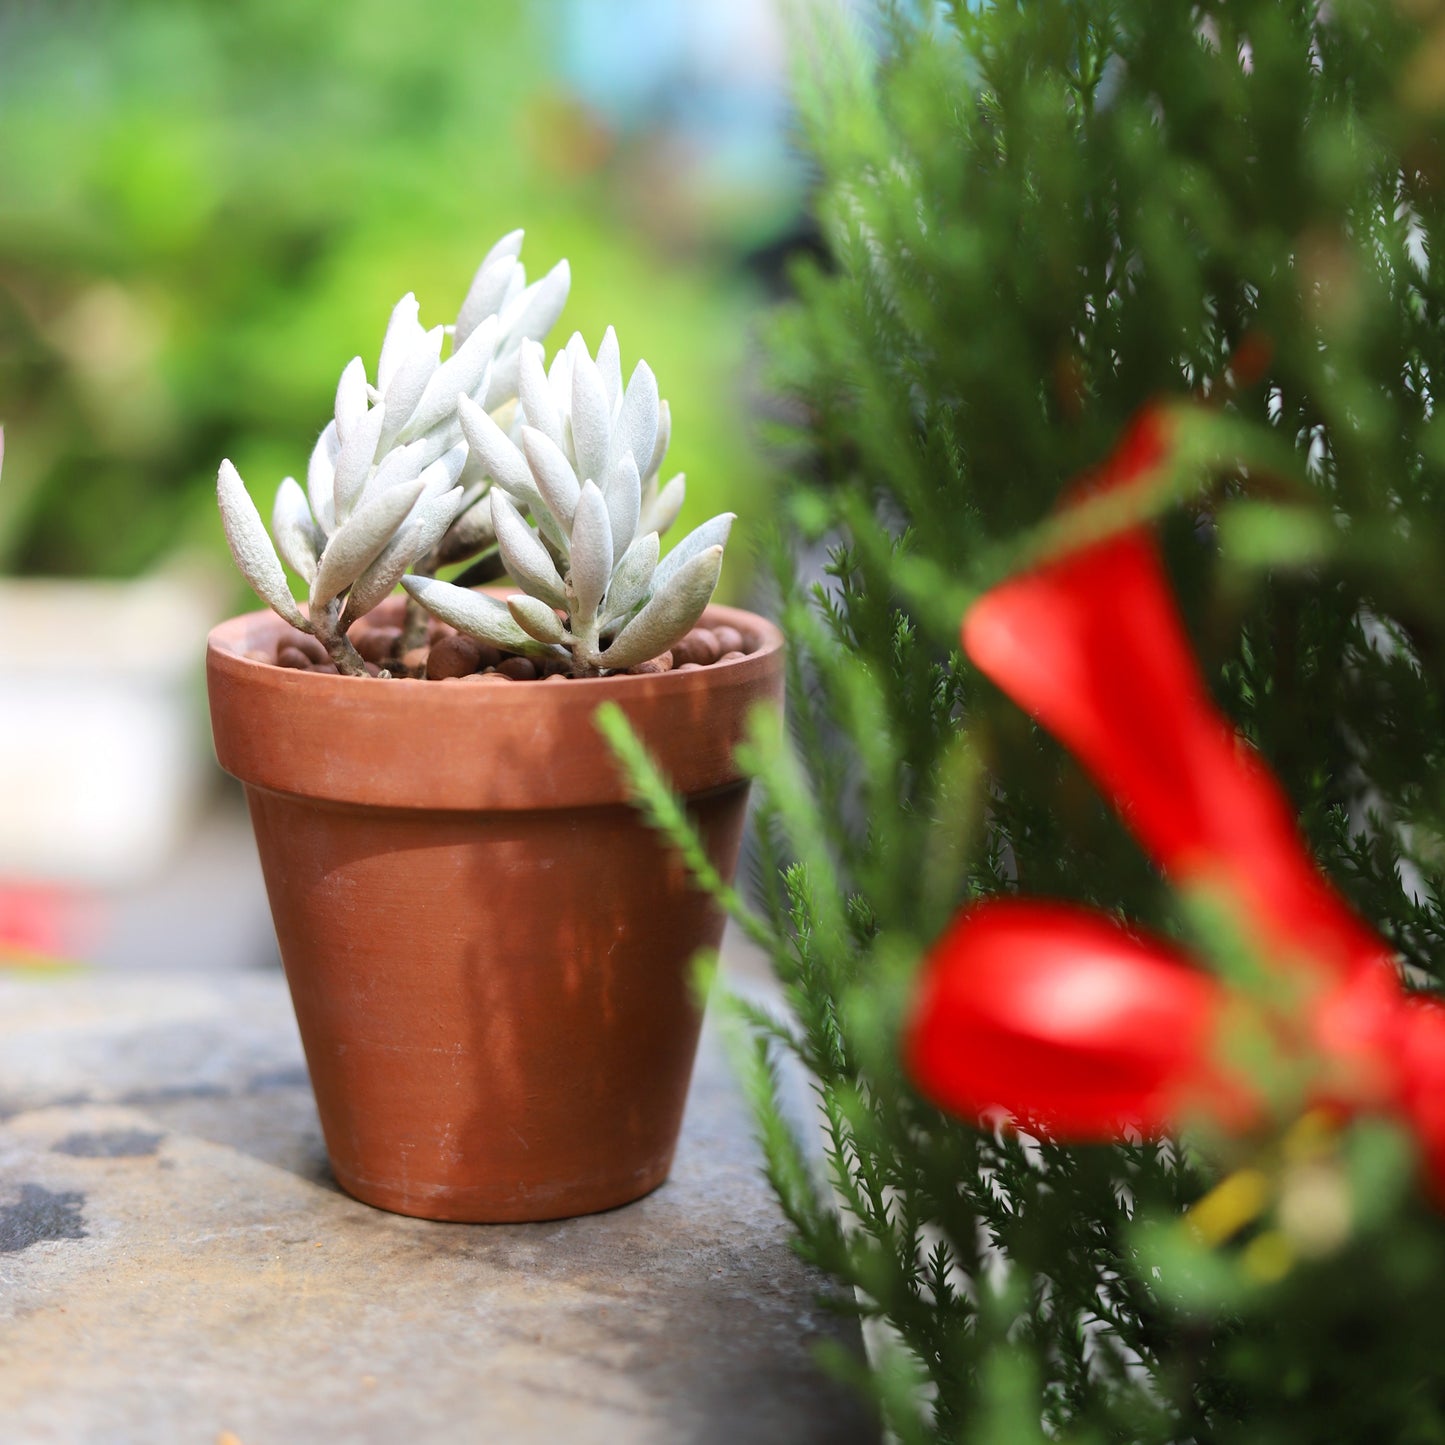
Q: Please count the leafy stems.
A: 3